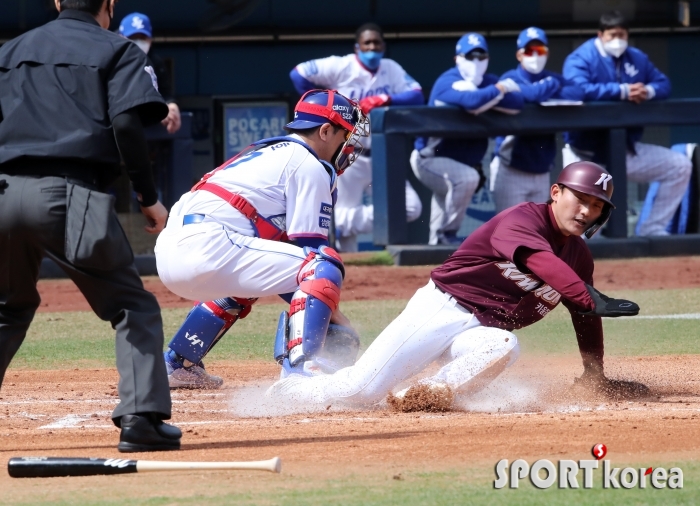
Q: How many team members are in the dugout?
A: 5